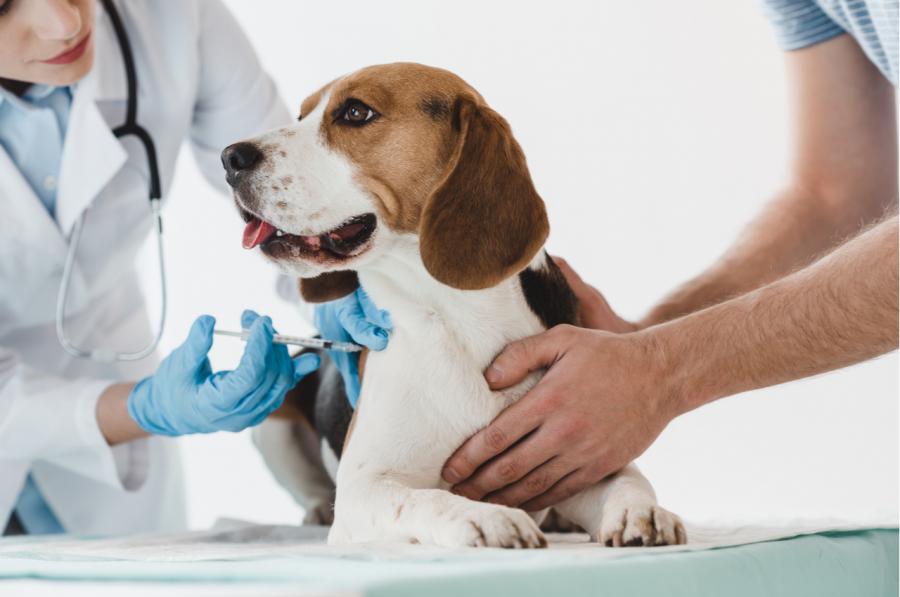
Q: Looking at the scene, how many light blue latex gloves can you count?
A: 2